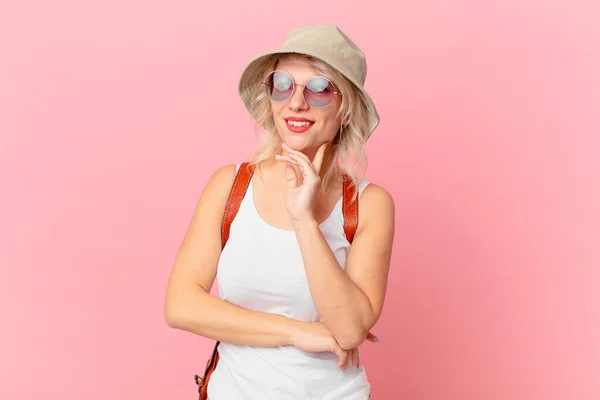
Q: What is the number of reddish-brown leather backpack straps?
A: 2